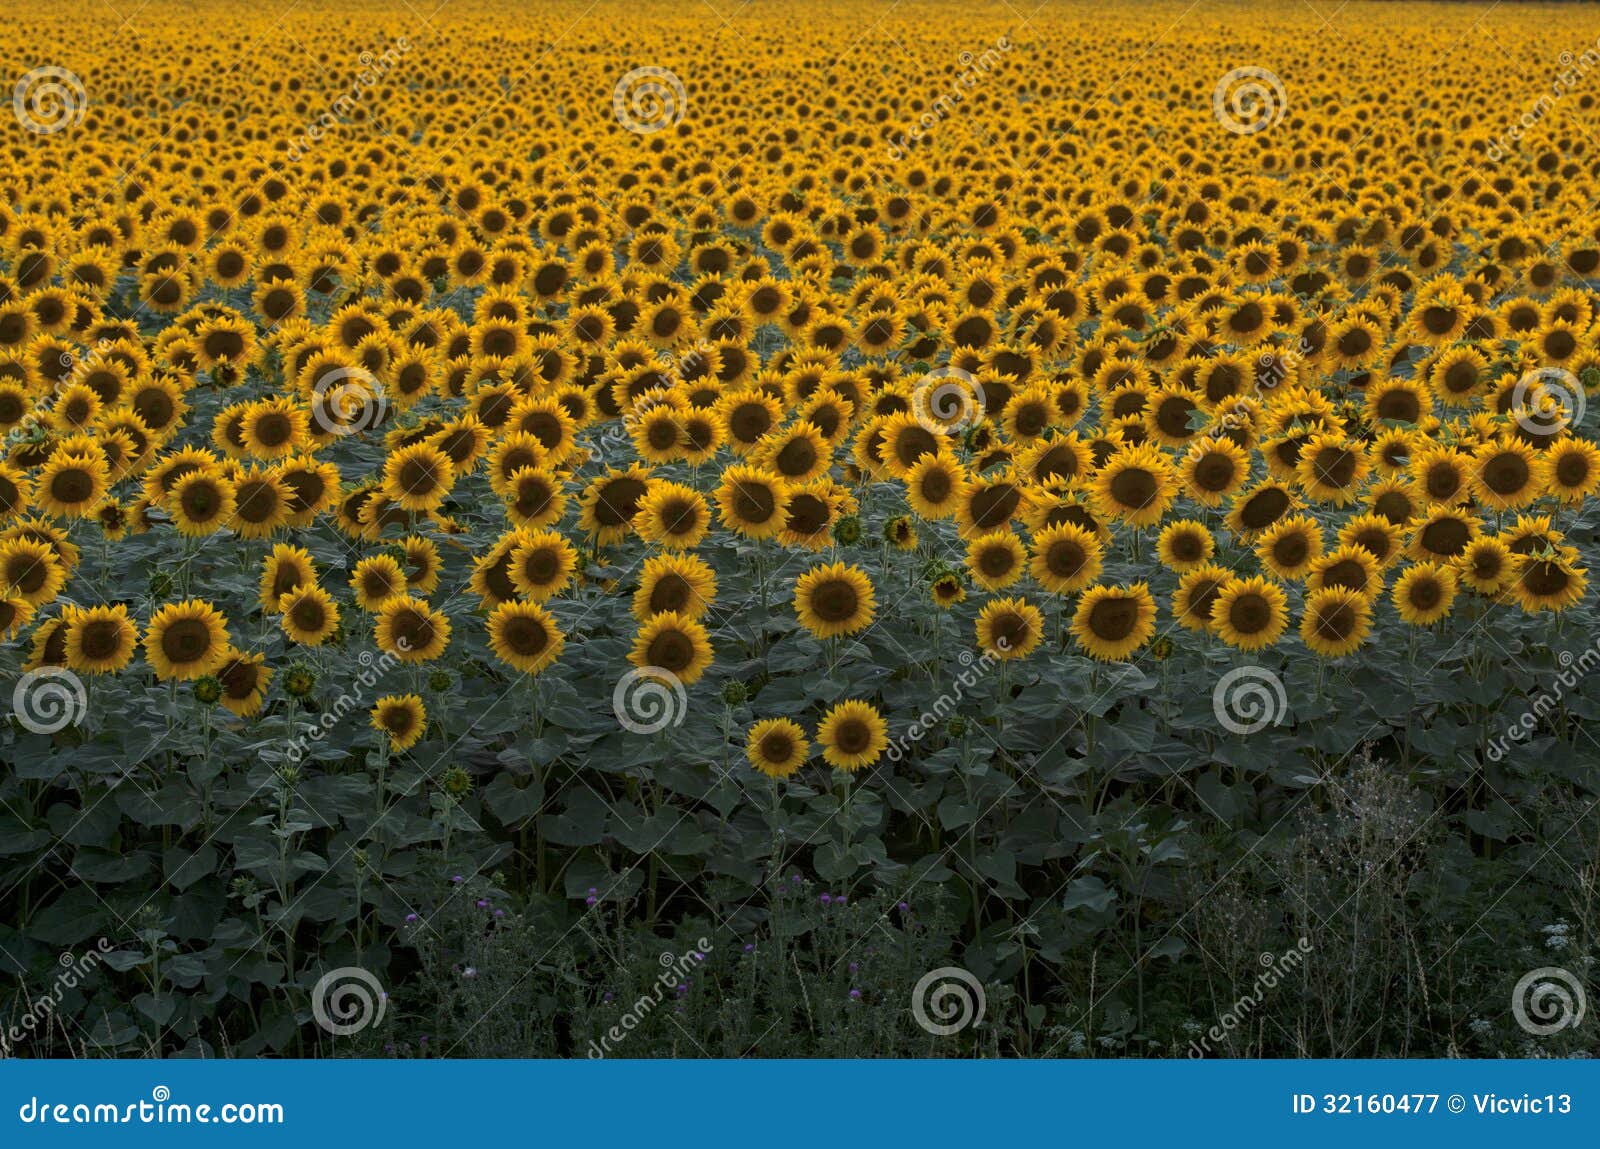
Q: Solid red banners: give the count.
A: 0